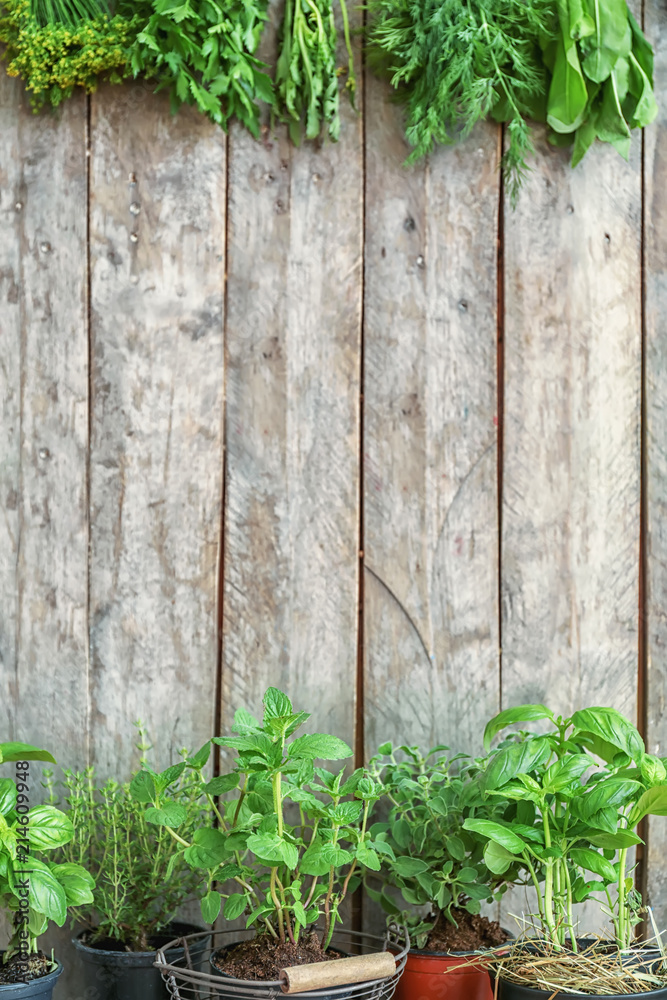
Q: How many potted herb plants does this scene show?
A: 5